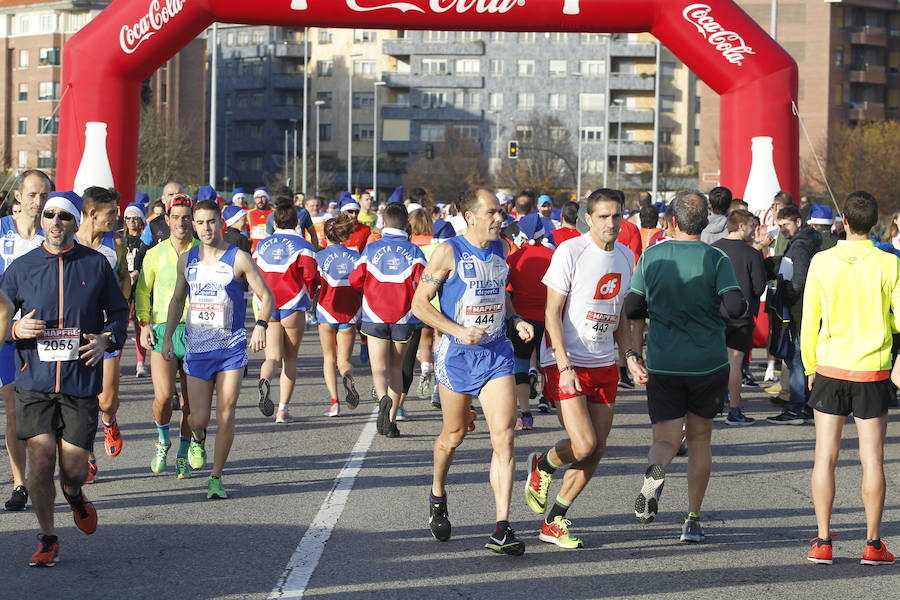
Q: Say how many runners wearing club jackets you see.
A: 3